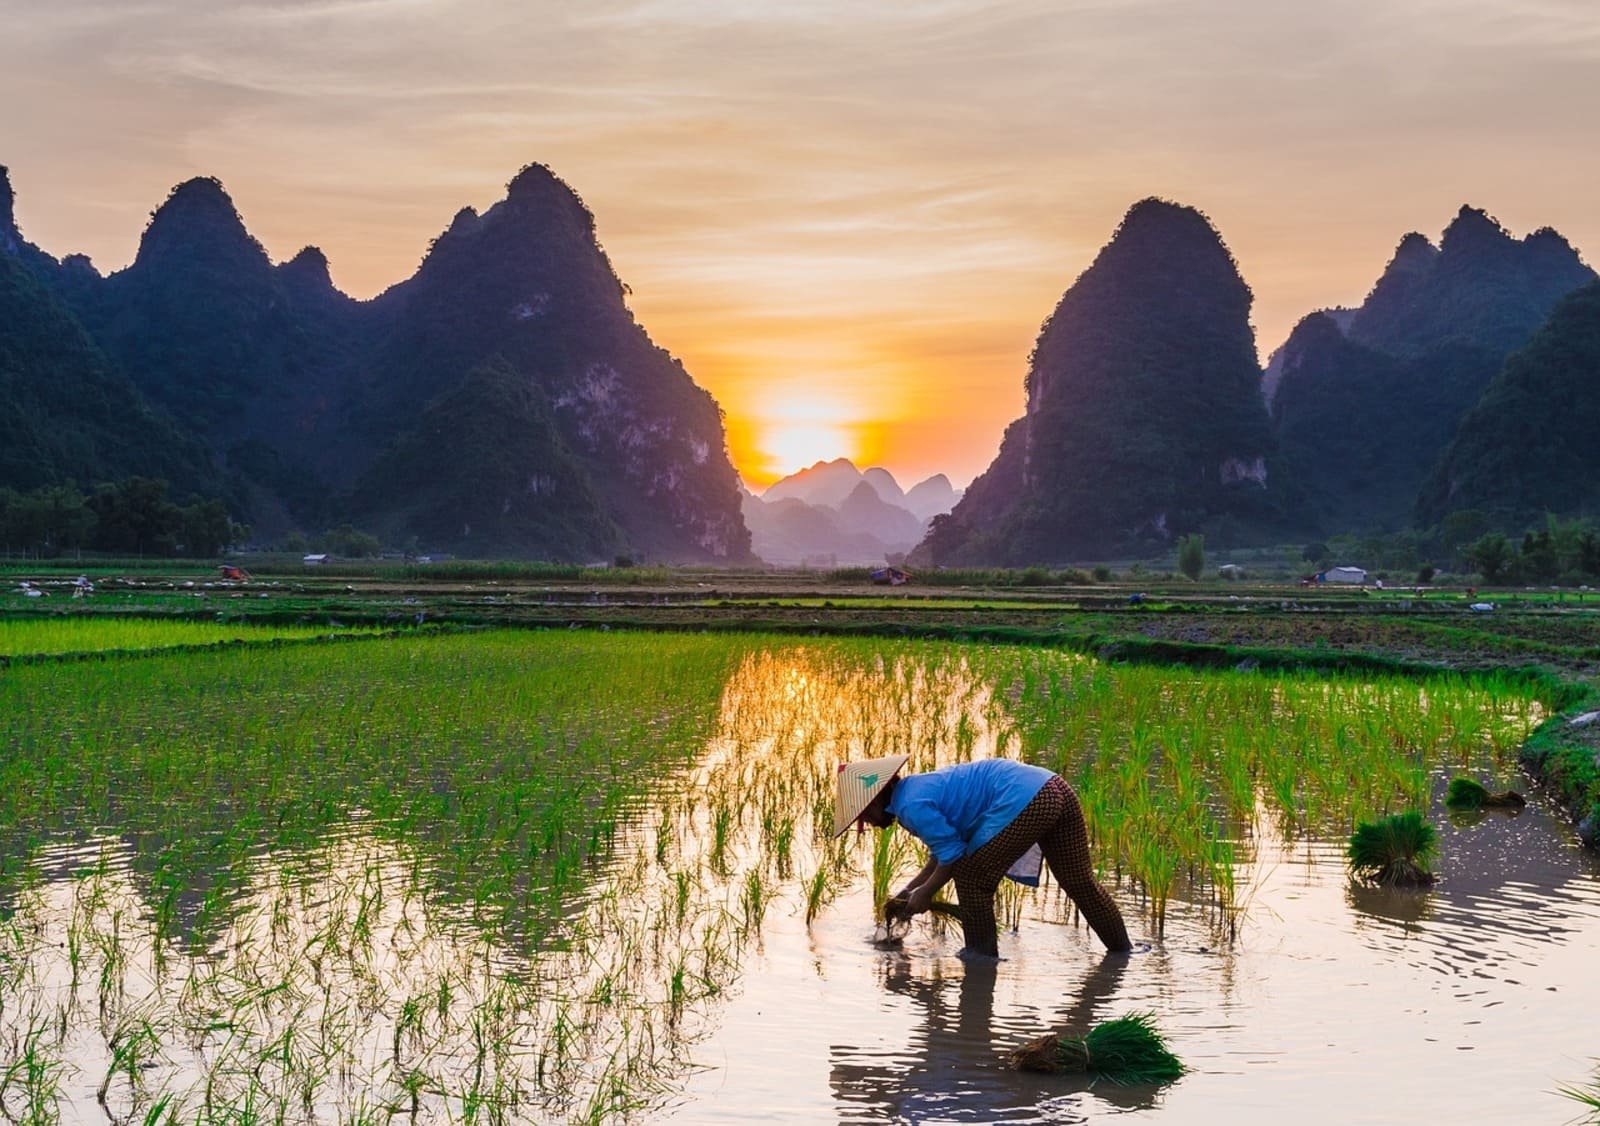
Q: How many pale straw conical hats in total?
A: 1